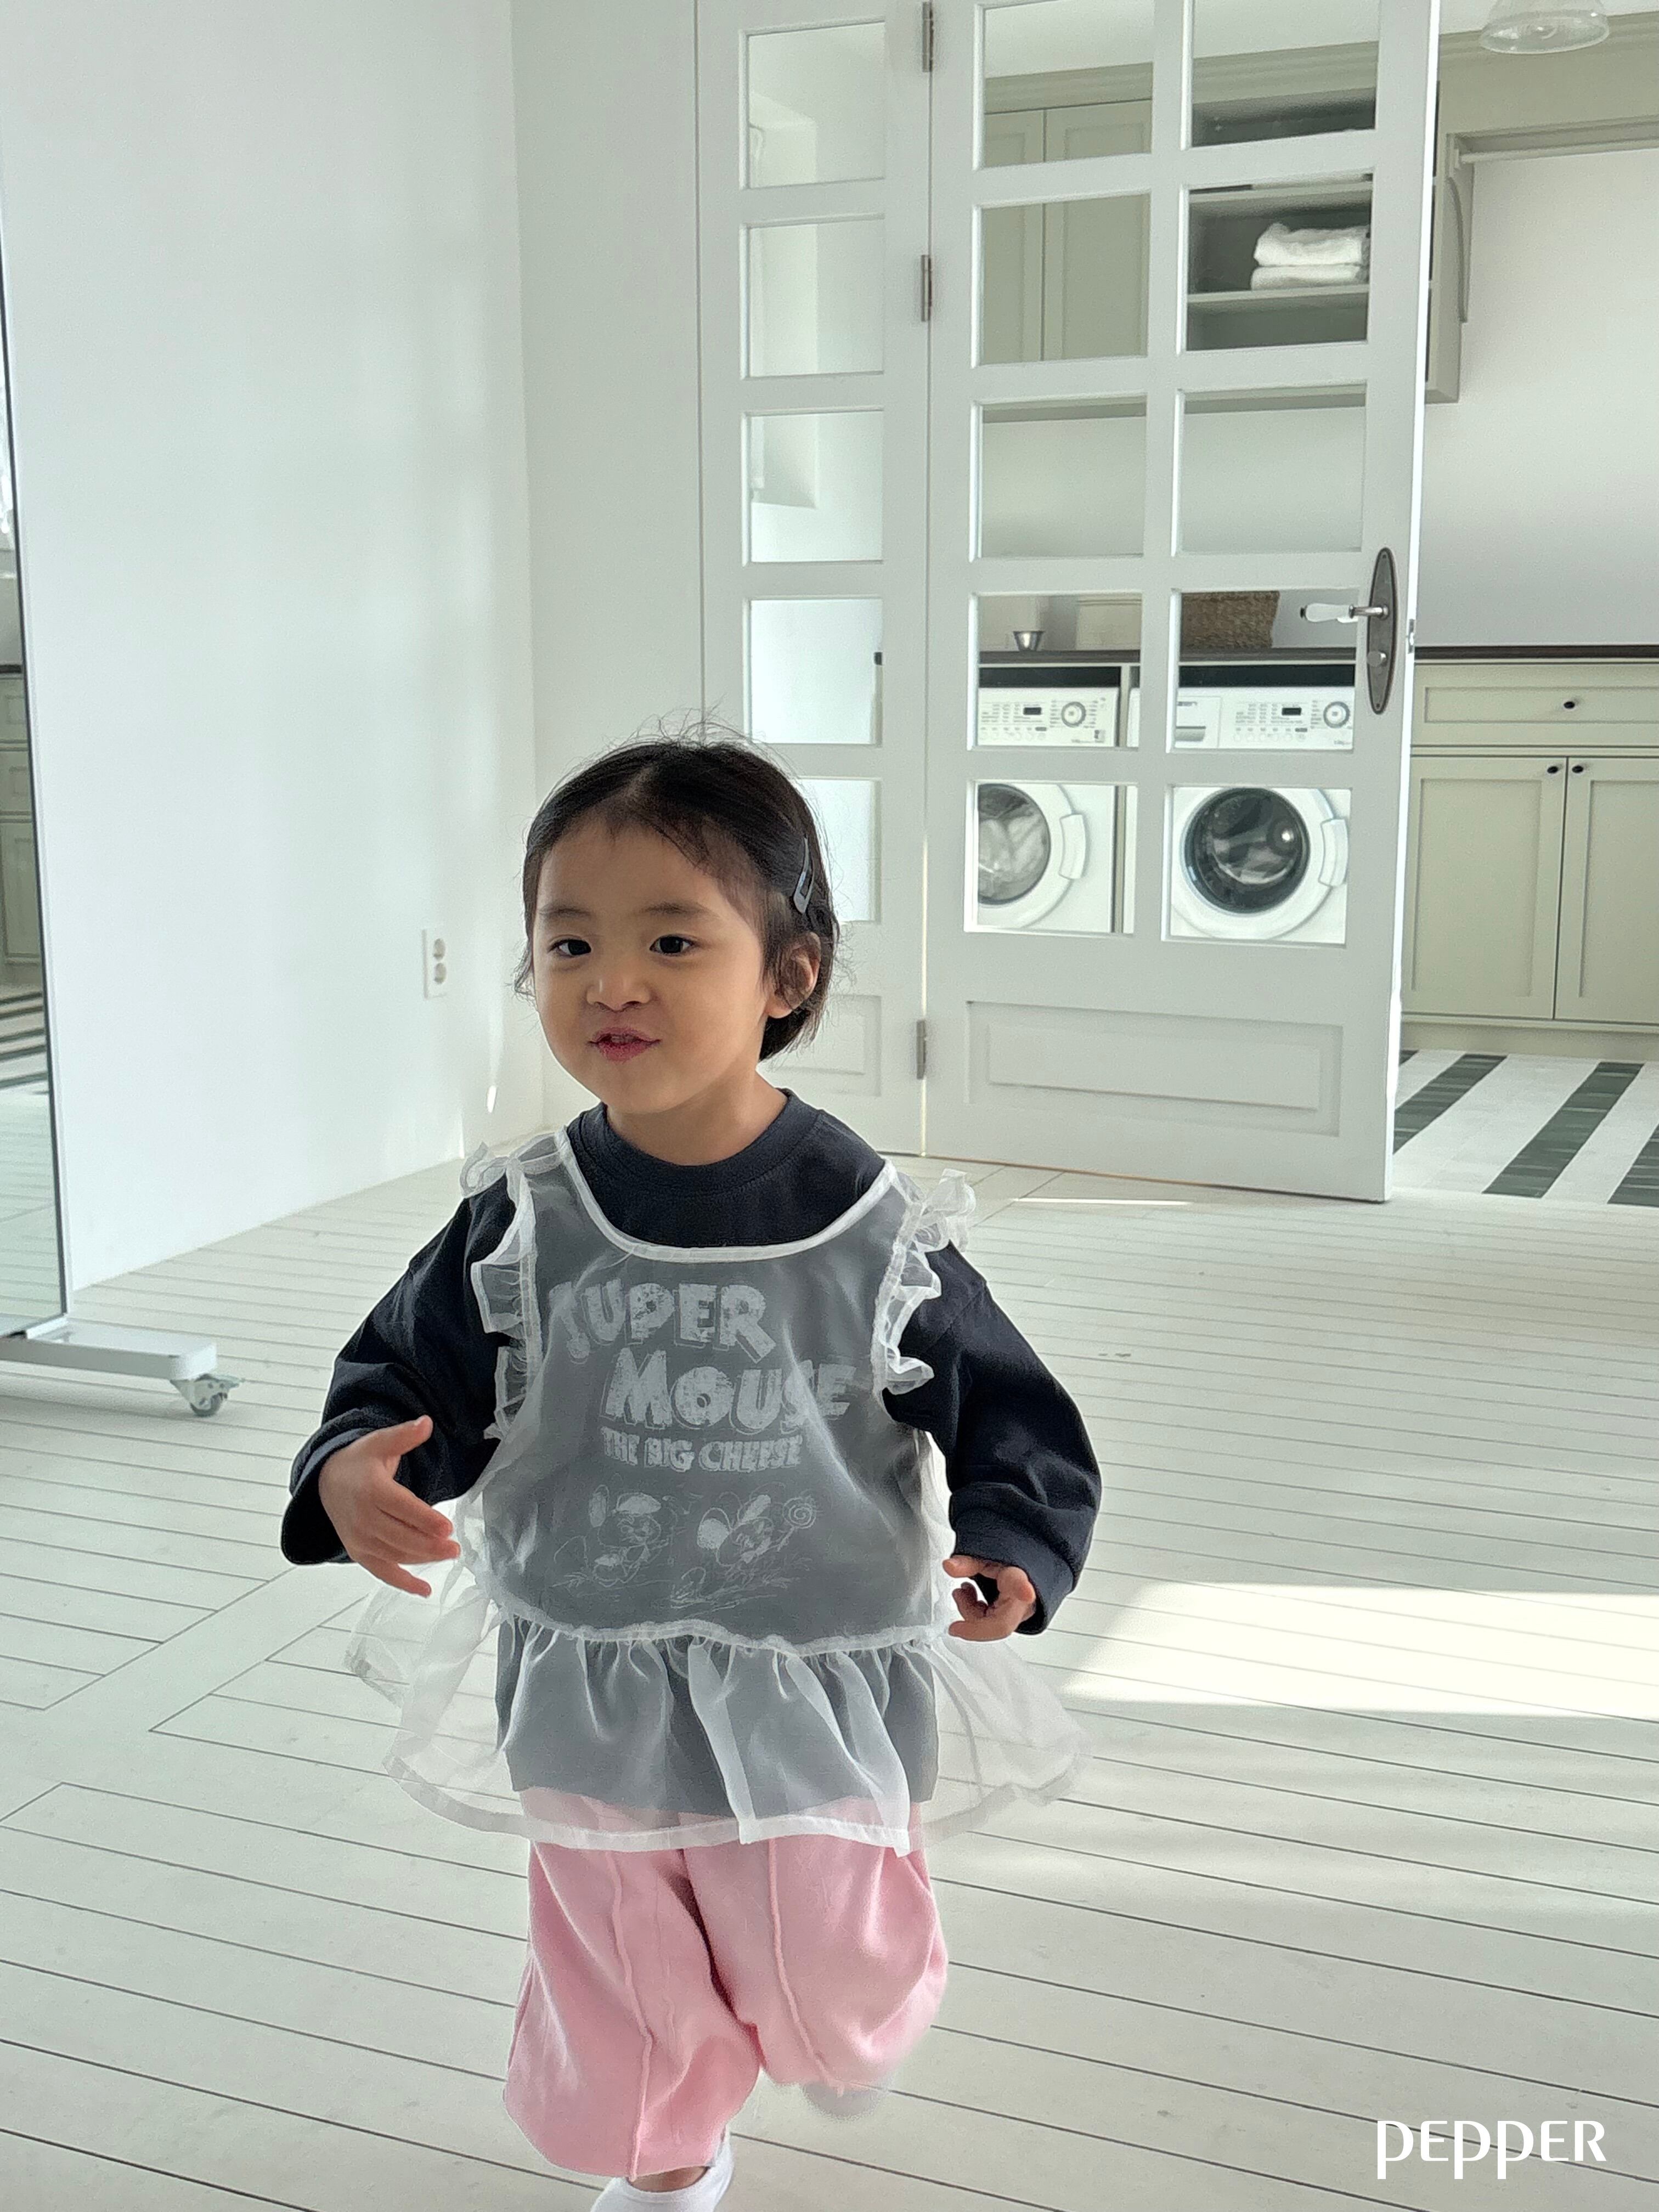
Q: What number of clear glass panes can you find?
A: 15